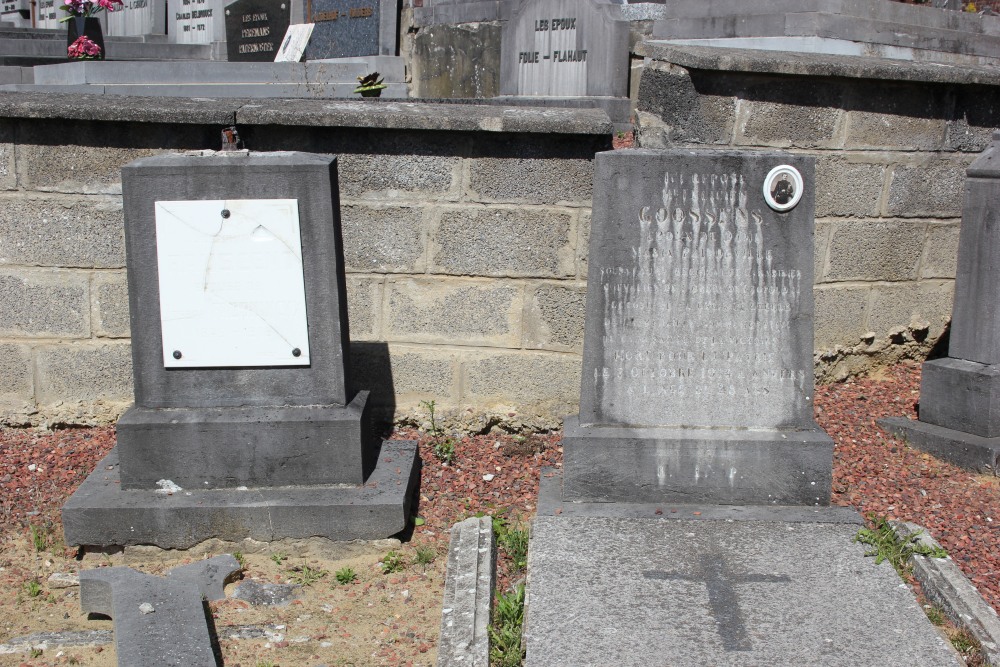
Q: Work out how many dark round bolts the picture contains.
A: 3